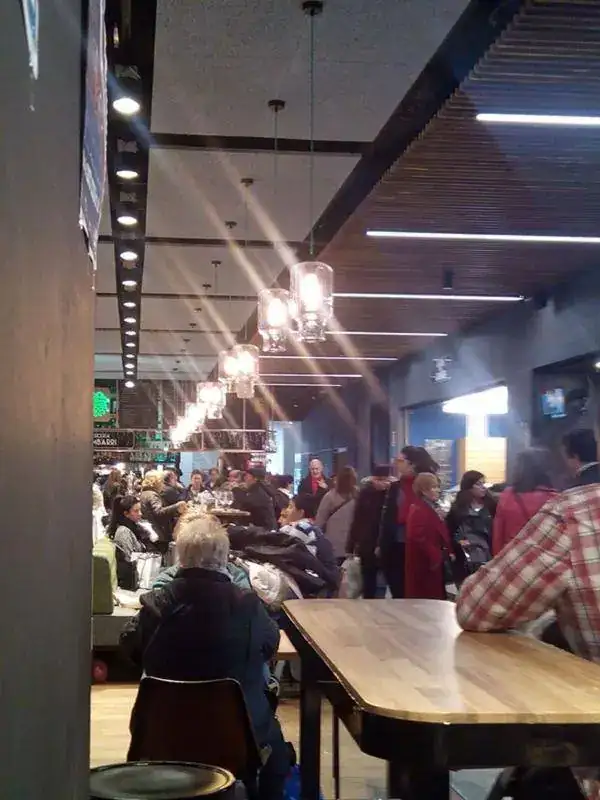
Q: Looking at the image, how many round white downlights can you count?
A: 13